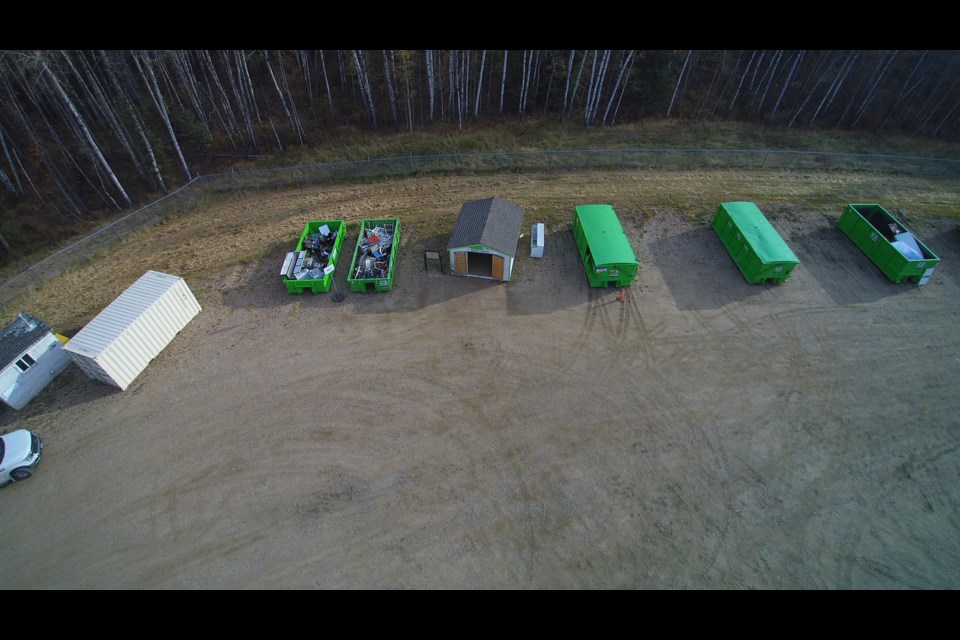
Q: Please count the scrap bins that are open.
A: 3